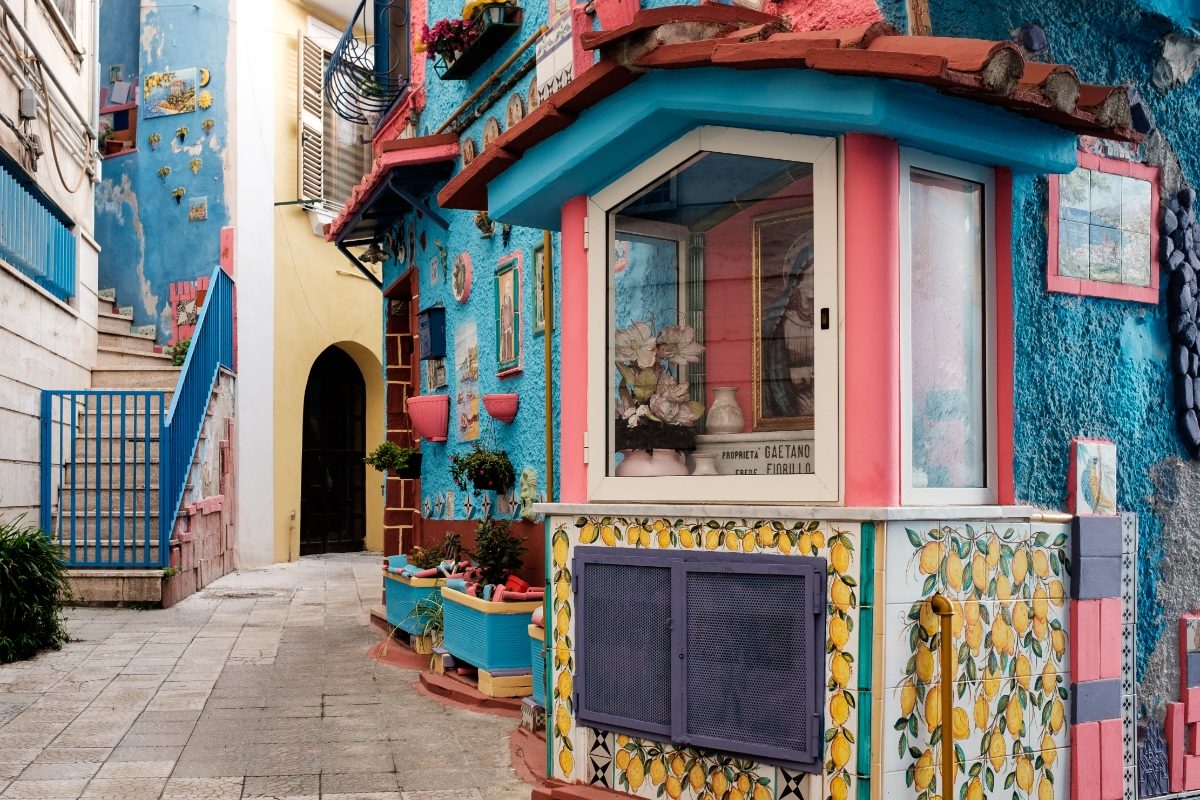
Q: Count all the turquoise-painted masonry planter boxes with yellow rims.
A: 3